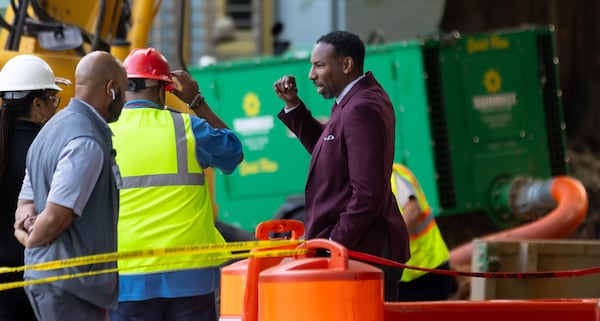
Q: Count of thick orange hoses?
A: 1